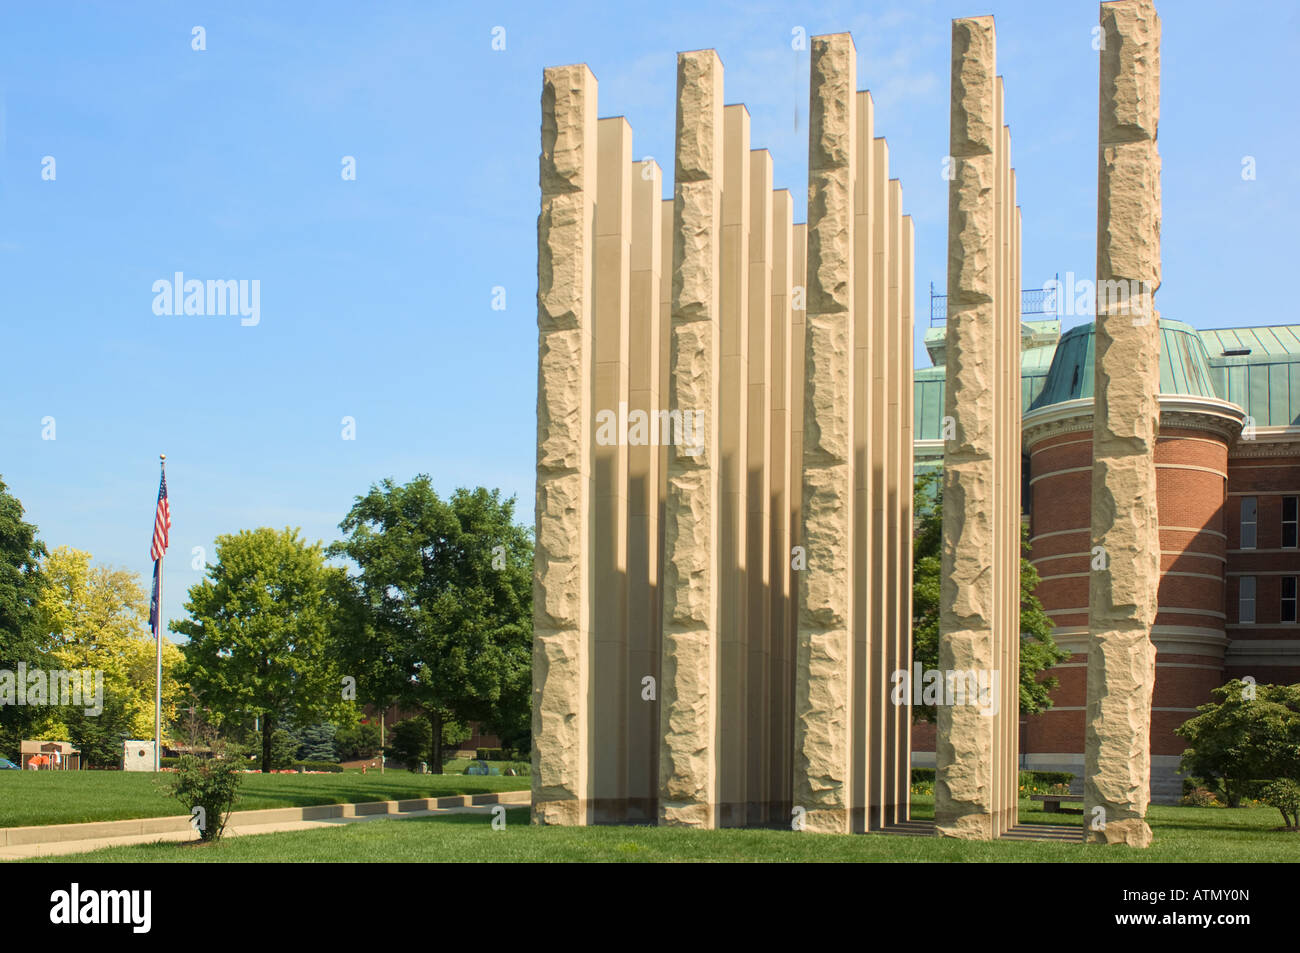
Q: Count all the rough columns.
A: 5